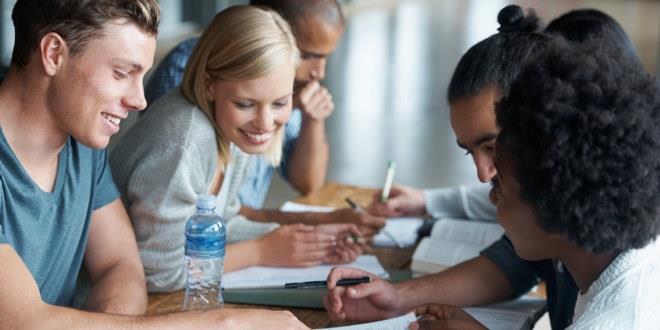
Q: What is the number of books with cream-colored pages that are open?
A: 1